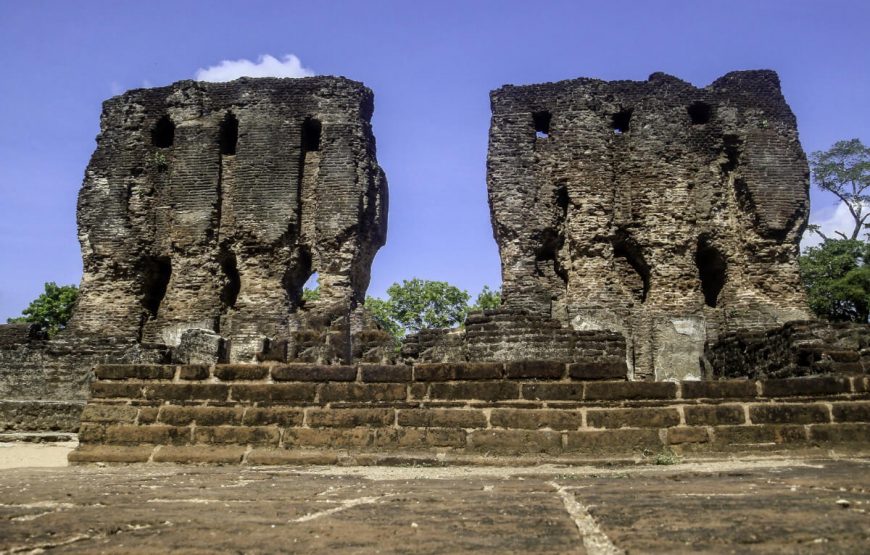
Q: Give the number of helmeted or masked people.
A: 0